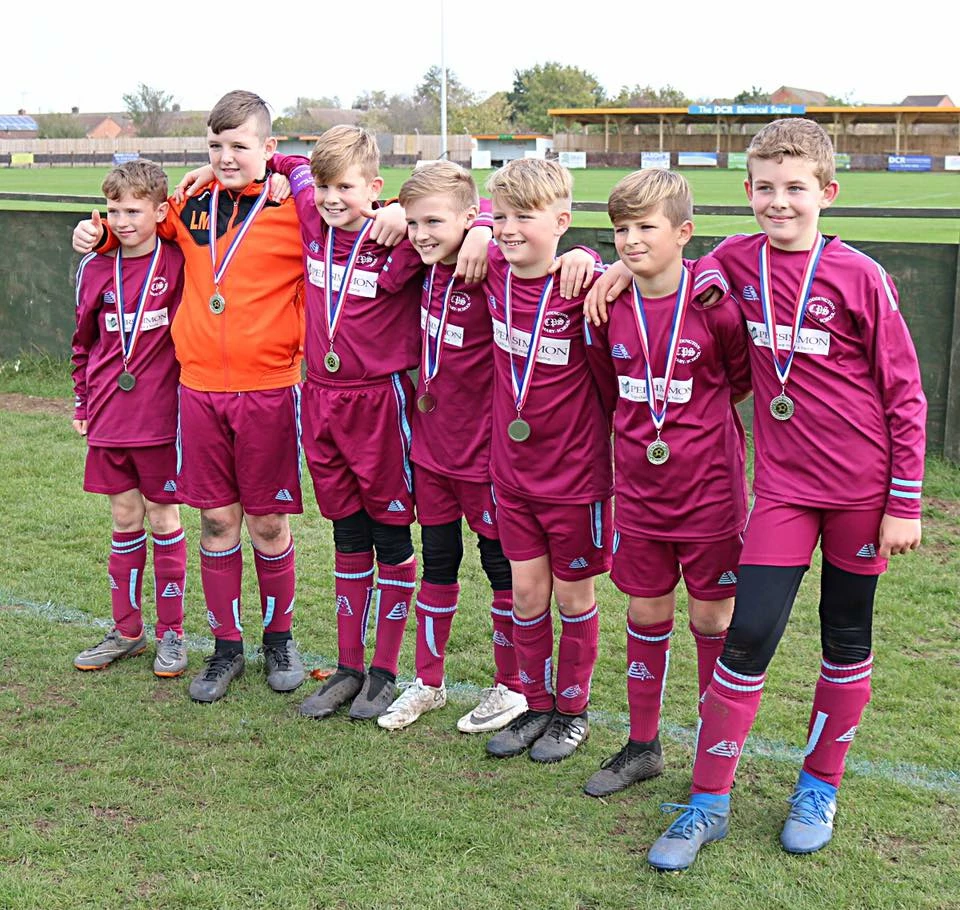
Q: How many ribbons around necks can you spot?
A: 7